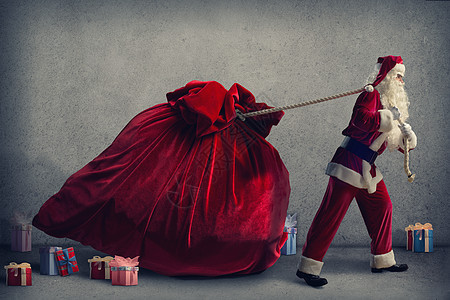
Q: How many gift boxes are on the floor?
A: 9